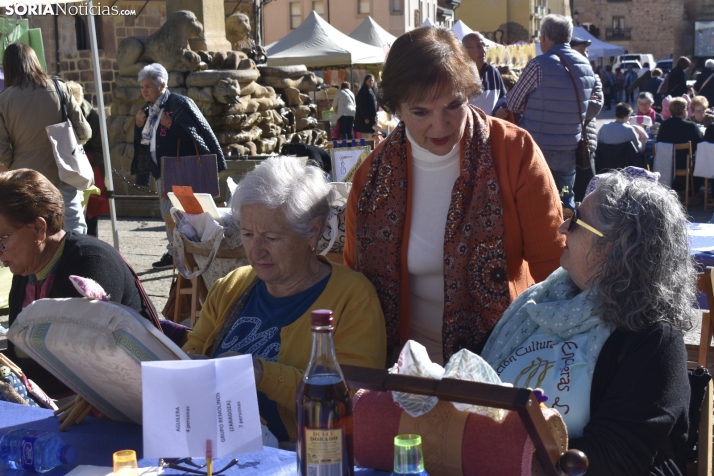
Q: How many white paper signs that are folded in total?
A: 1